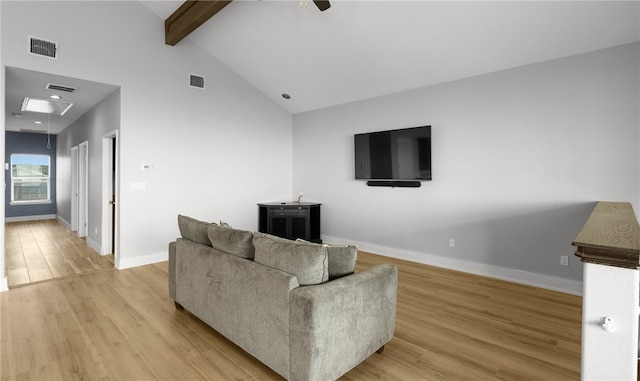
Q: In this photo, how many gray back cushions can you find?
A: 3